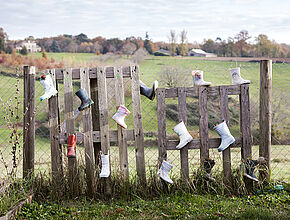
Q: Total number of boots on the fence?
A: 13